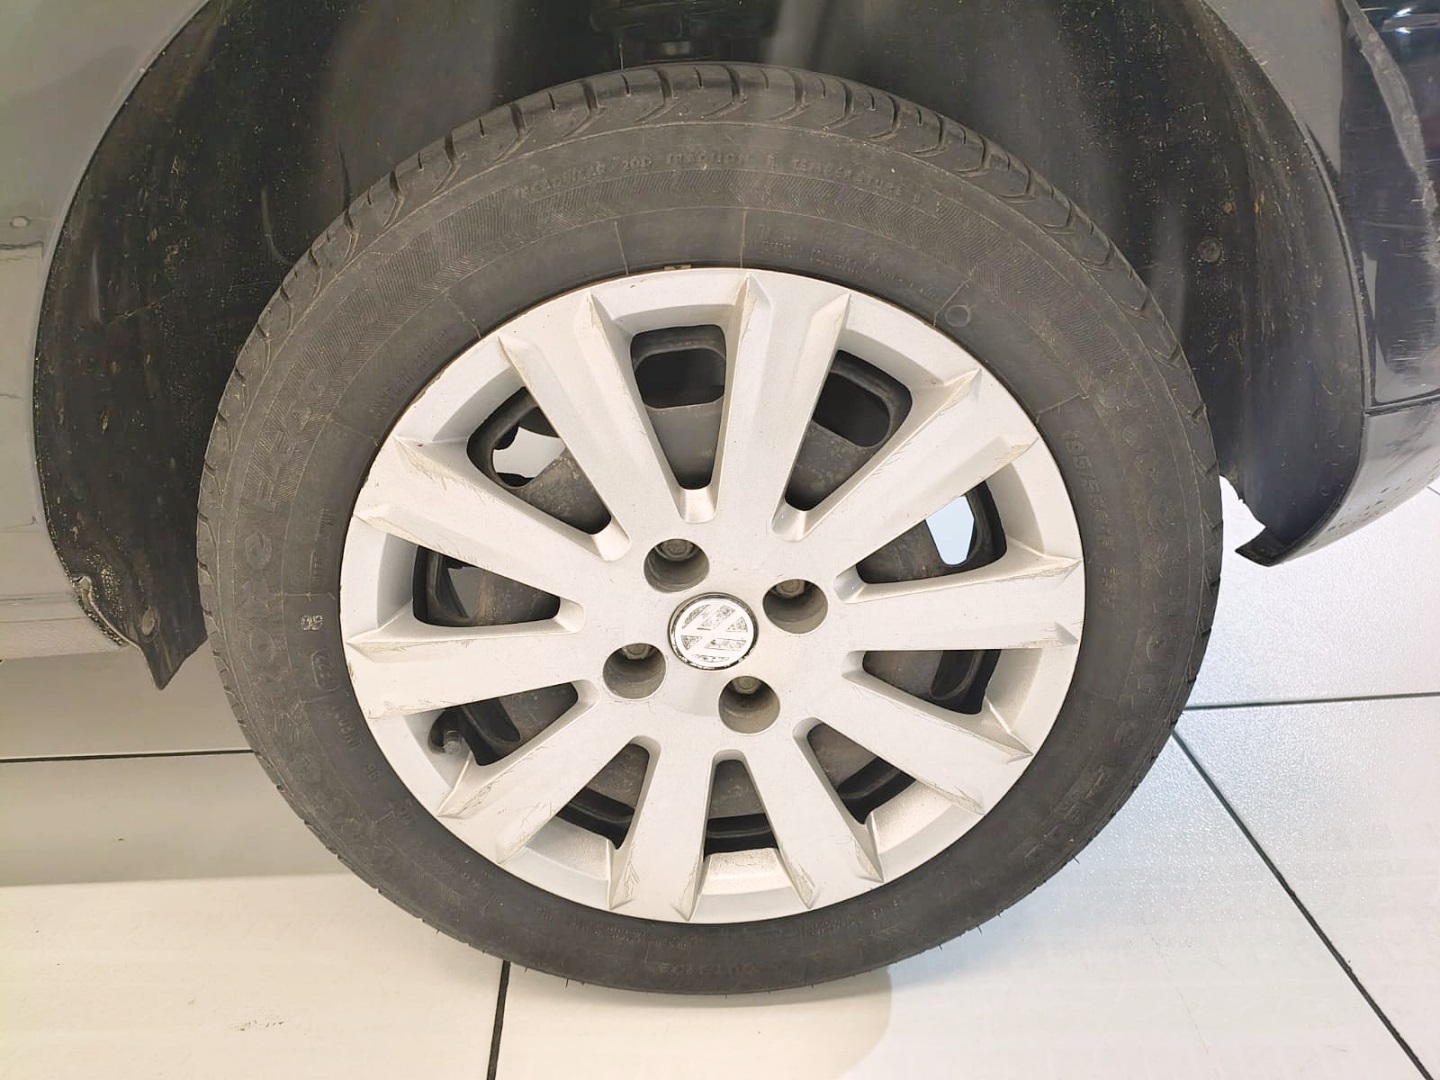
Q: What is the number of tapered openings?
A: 10